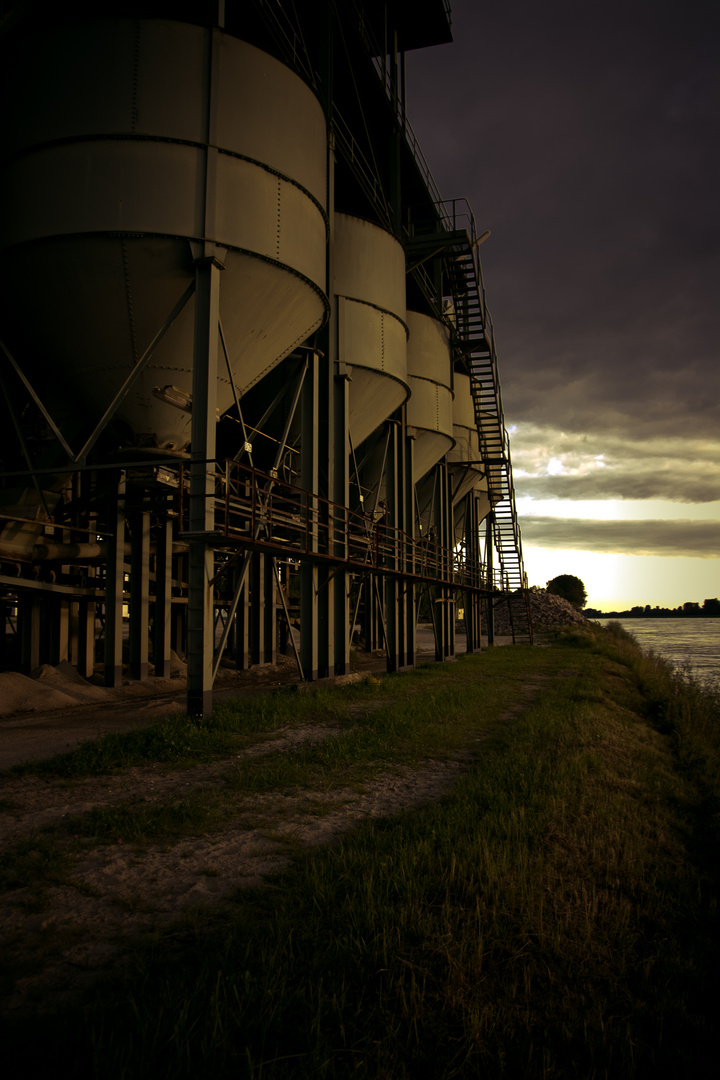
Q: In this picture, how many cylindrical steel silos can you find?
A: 5